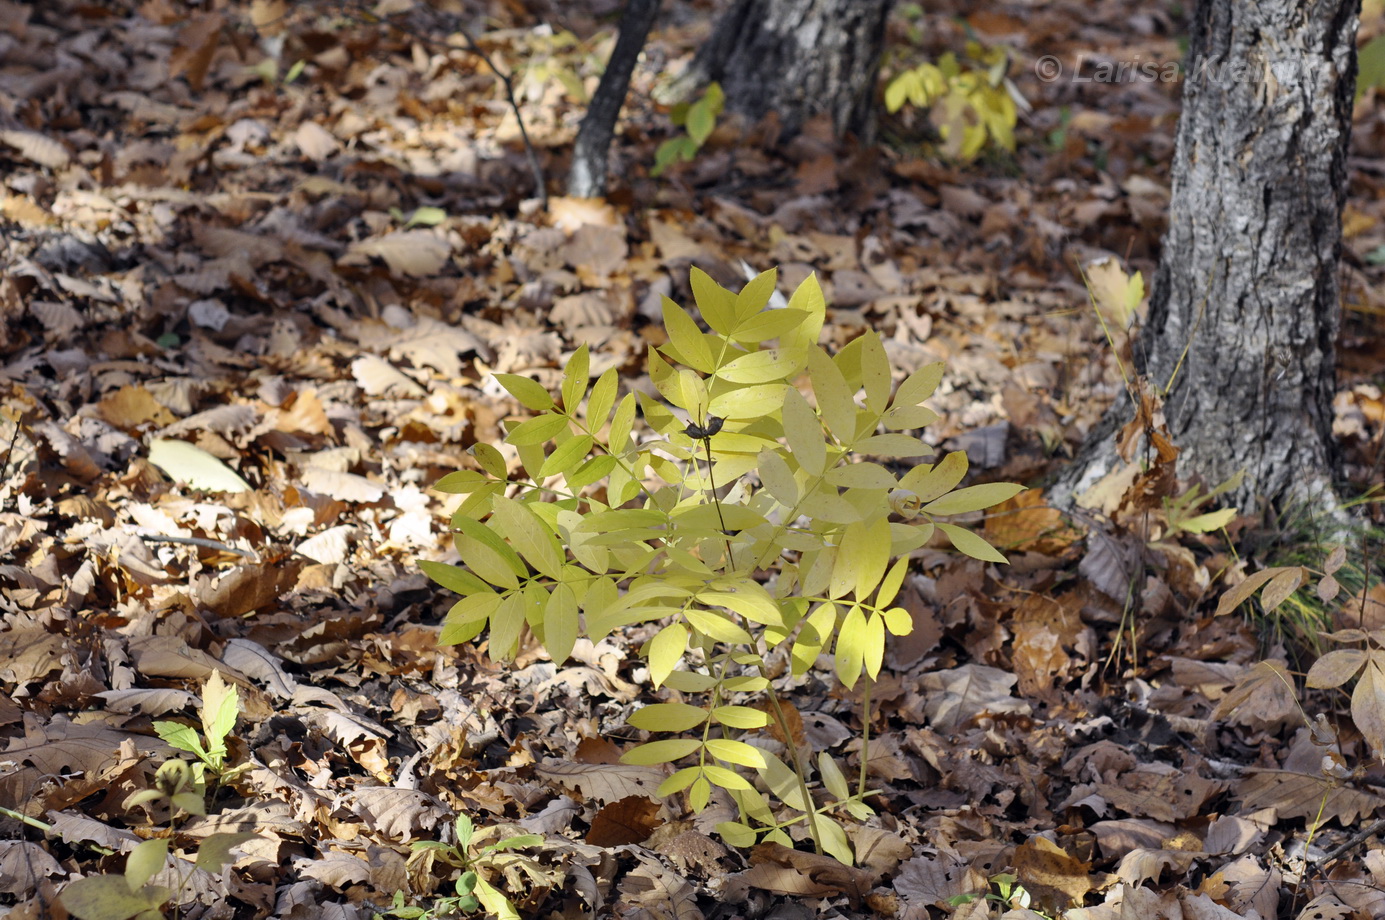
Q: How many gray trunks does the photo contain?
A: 3